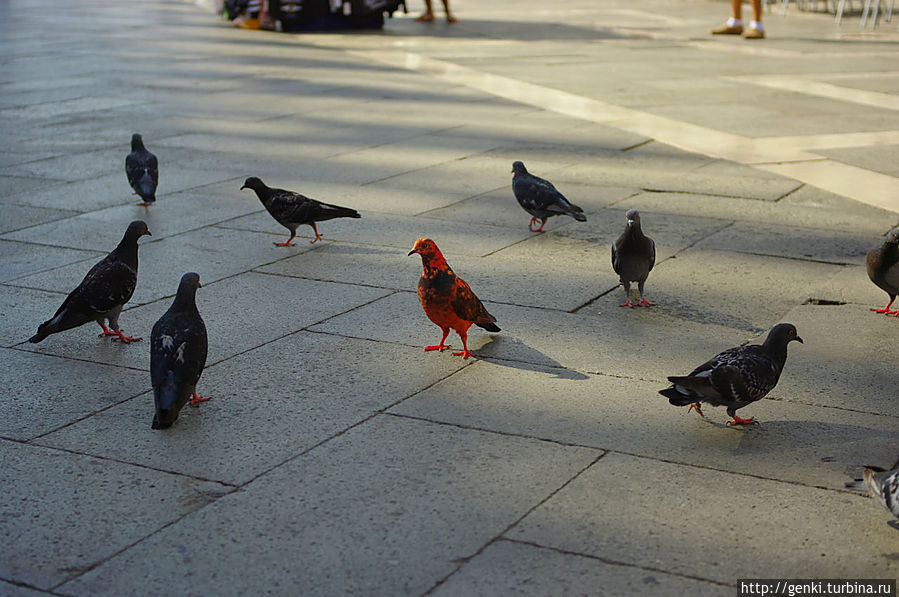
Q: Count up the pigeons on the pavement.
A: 10